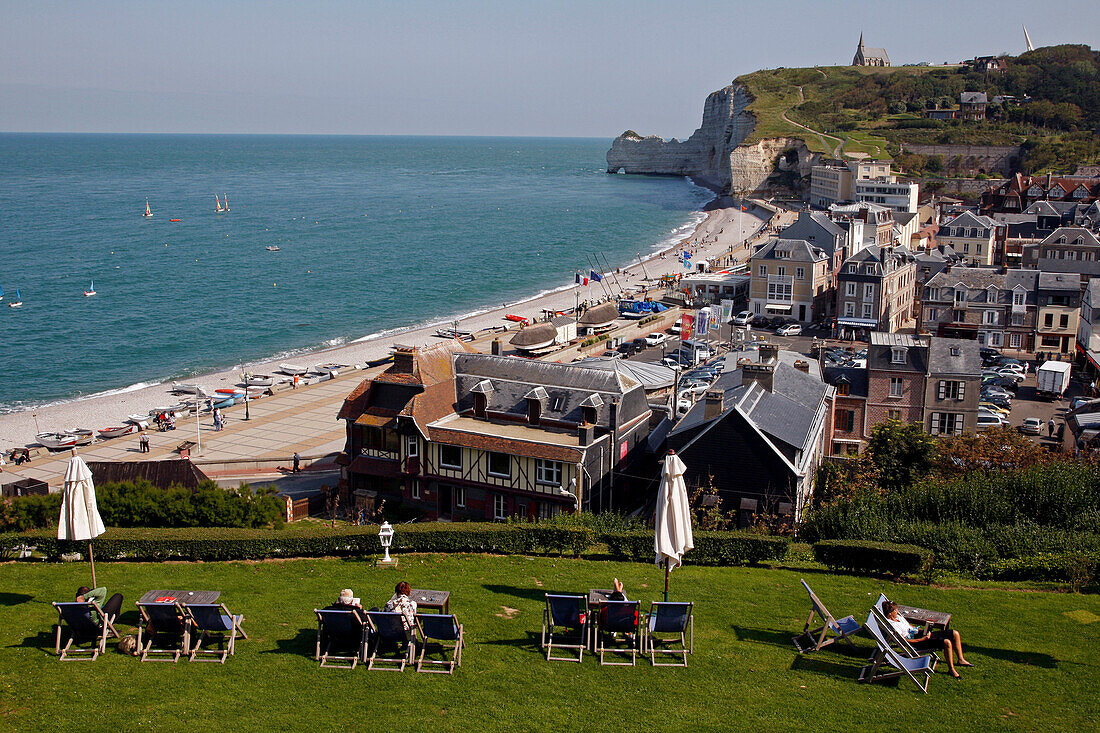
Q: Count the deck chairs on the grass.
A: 12